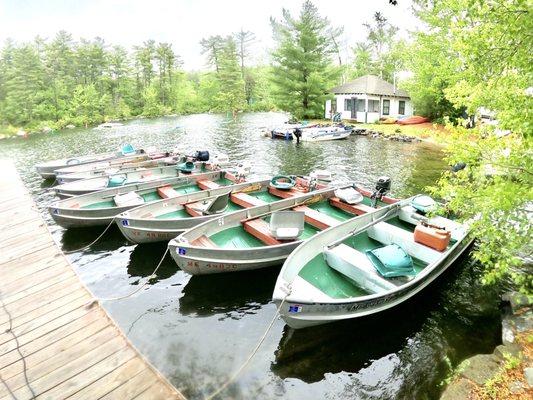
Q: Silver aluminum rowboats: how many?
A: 8